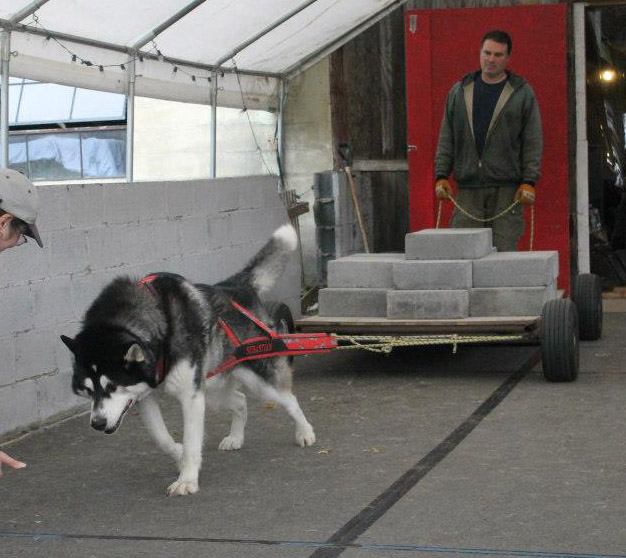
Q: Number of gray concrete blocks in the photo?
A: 7